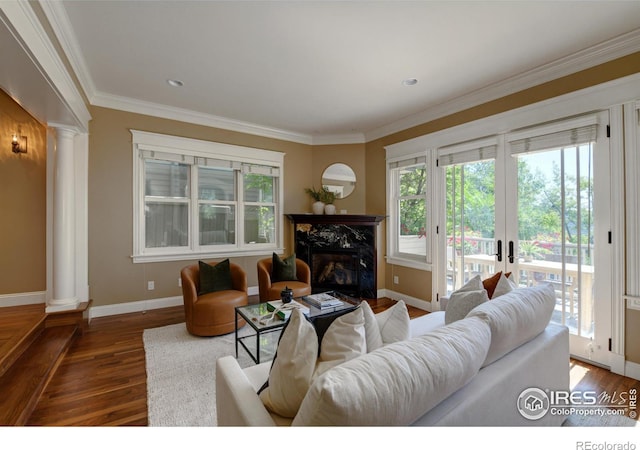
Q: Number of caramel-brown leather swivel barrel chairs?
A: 2